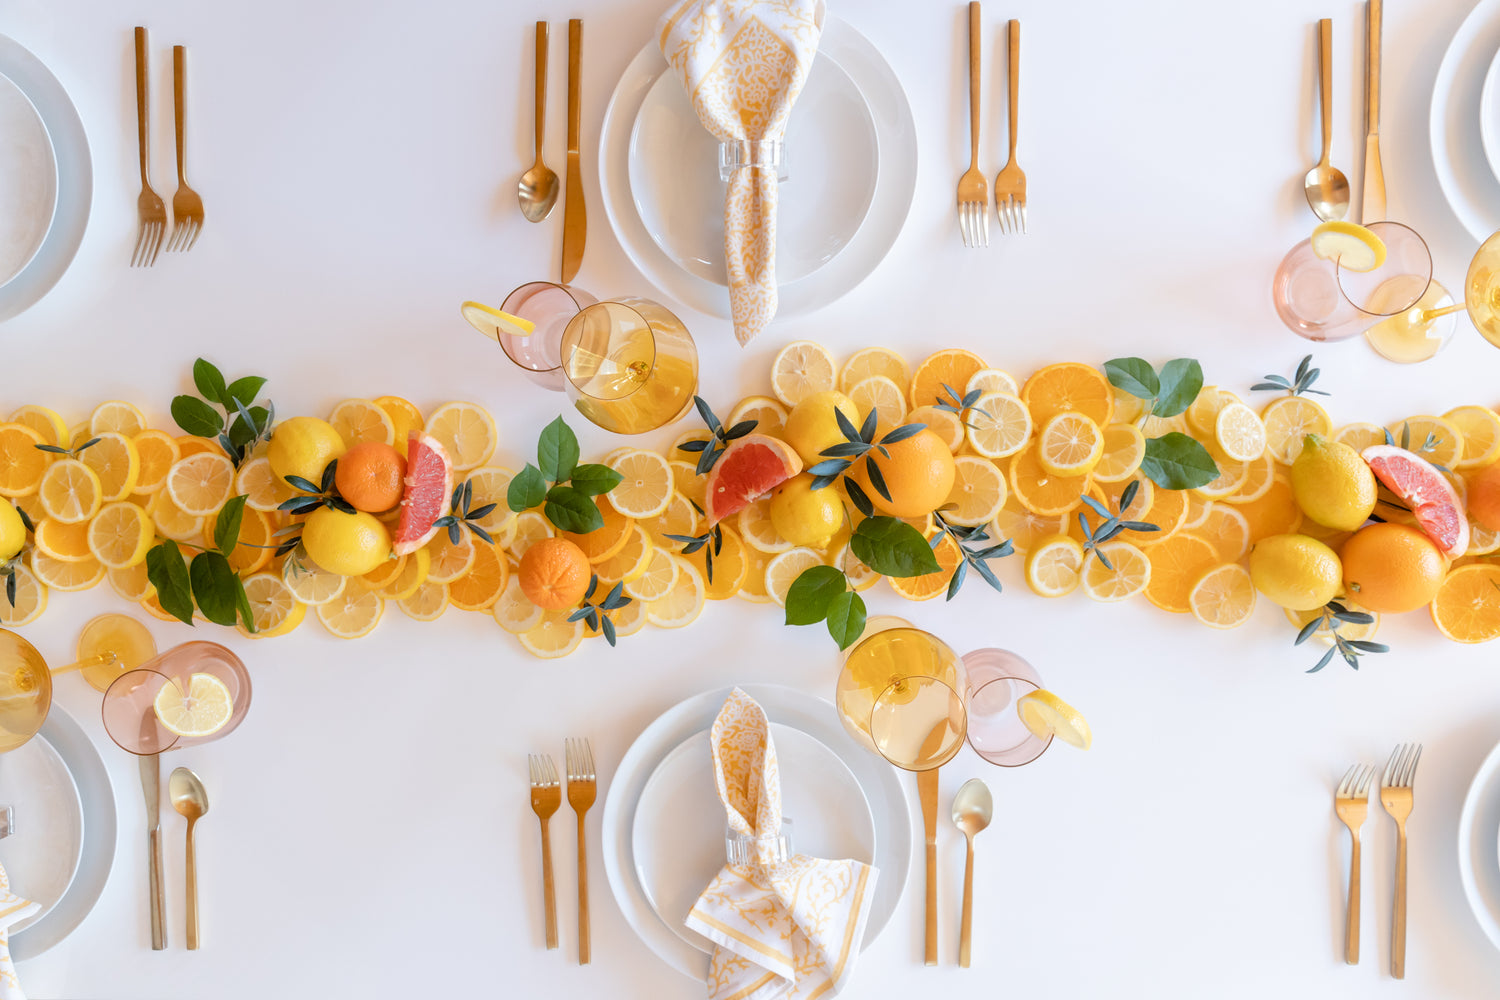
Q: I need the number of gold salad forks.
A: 4